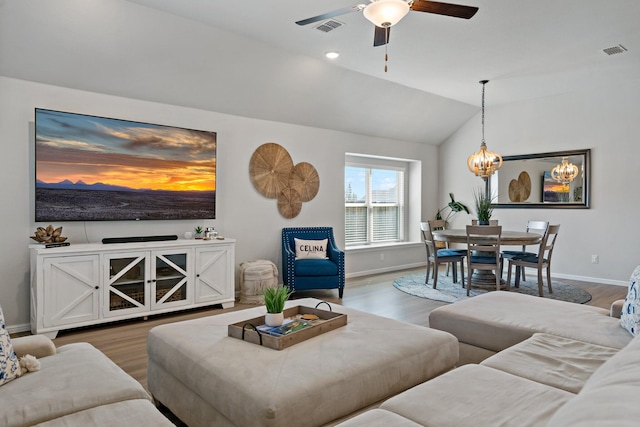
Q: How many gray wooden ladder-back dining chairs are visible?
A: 6